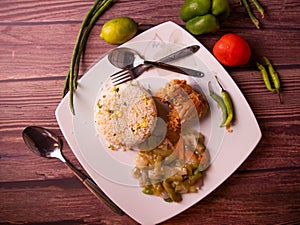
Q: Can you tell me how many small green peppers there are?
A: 4